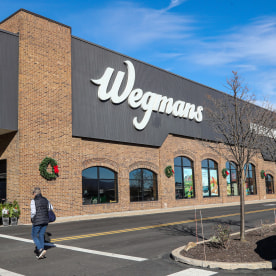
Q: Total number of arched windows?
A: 7